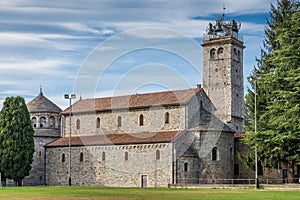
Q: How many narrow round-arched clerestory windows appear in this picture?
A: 5